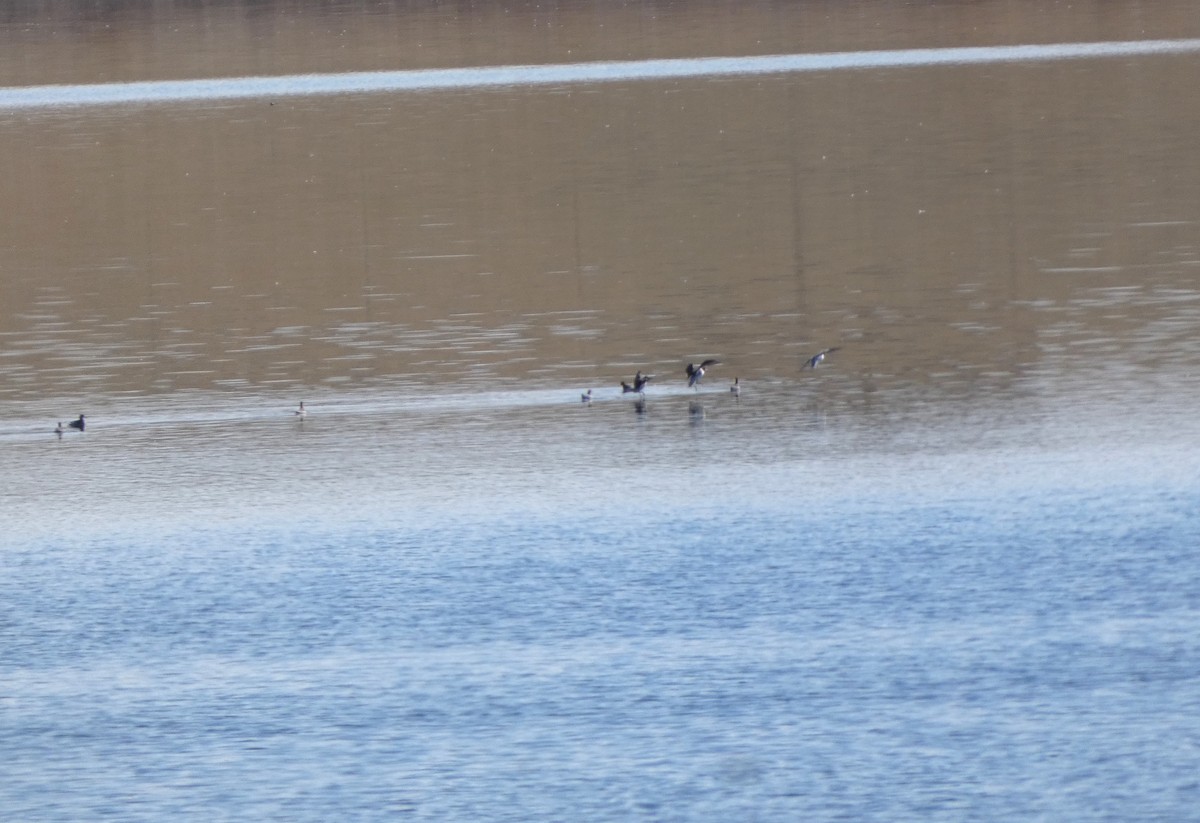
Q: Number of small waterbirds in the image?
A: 9